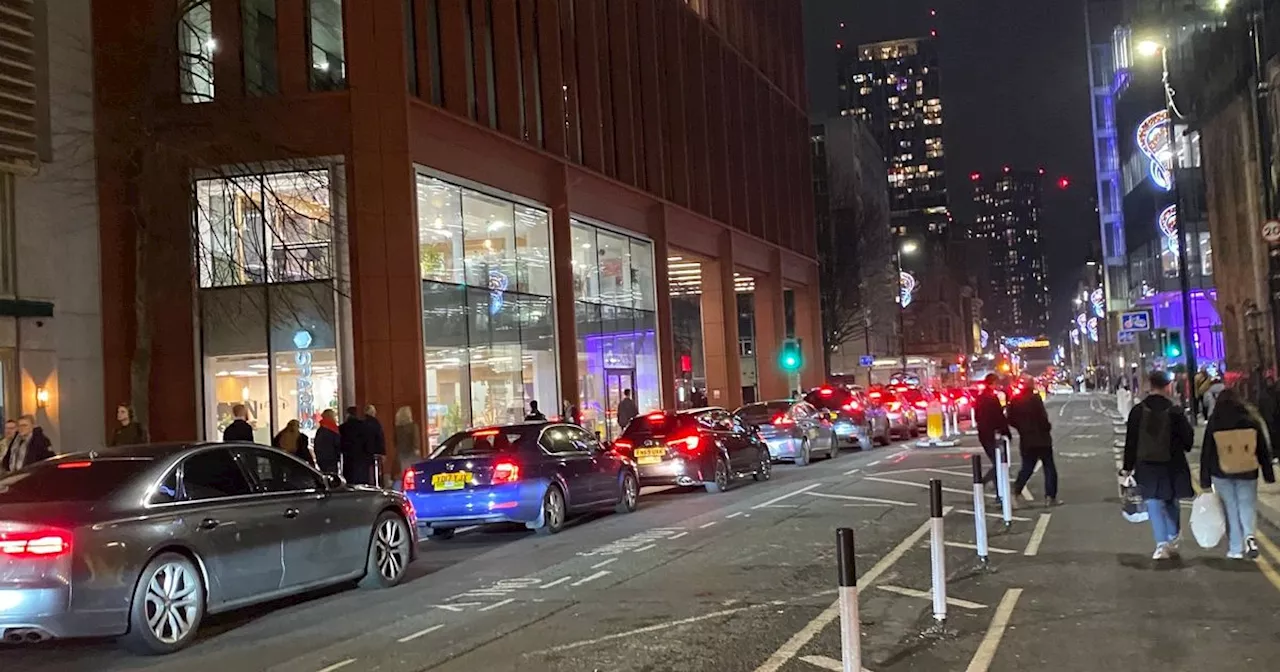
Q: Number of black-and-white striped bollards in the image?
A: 5